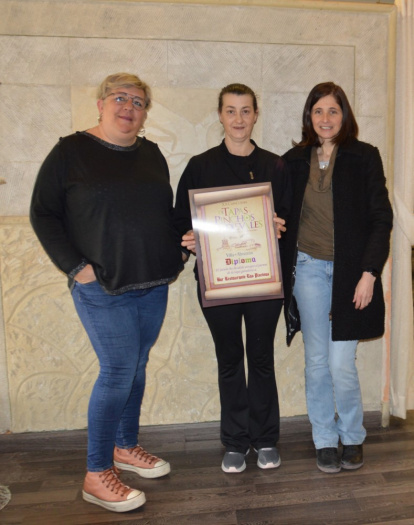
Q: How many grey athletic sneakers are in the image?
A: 2